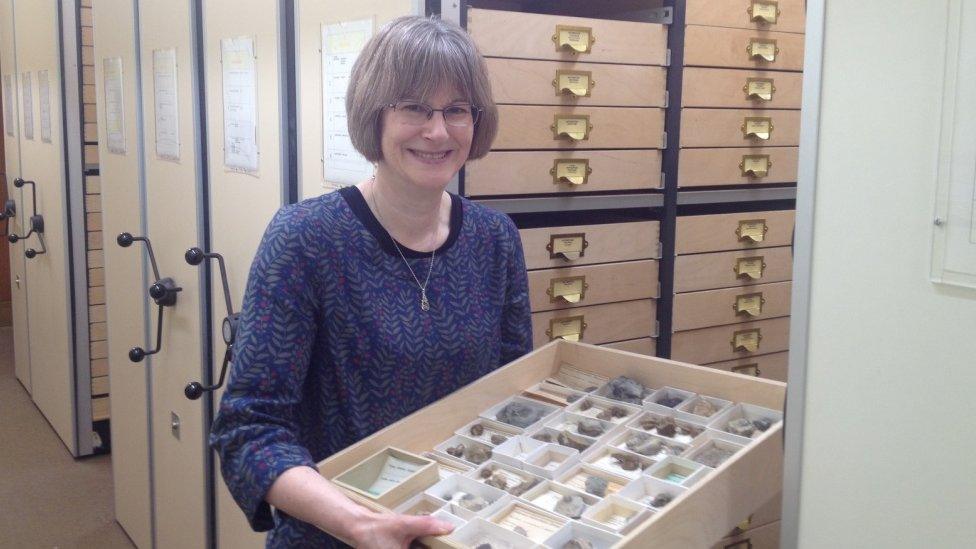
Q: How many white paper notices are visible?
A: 7